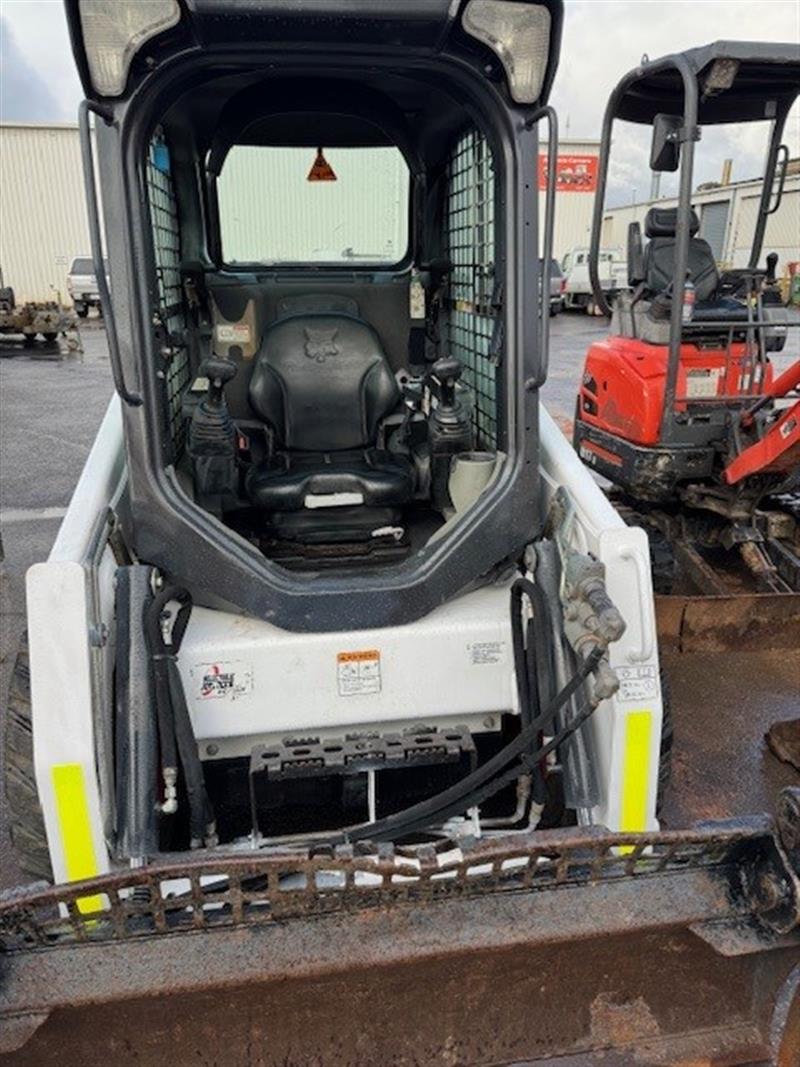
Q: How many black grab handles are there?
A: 3